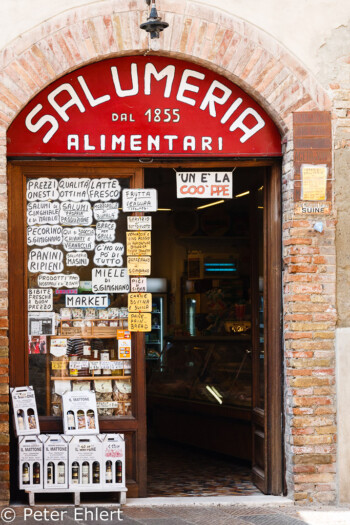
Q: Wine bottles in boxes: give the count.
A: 14